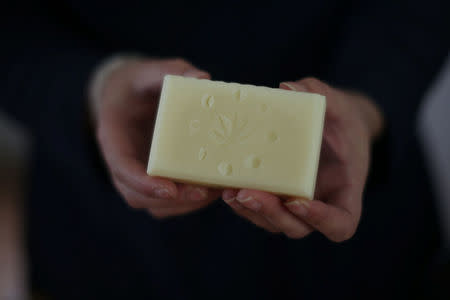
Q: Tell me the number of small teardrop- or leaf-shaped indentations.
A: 8